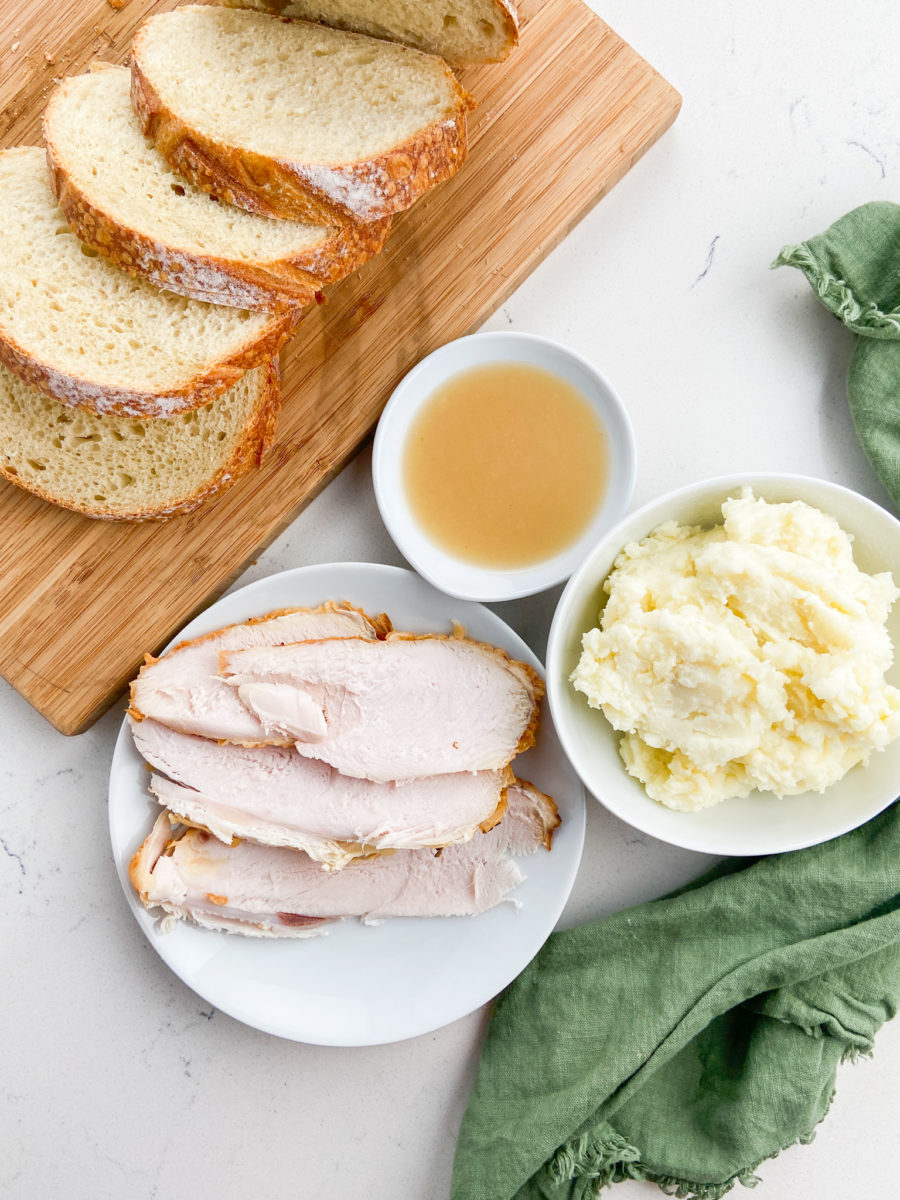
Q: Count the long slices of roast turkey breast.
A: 4